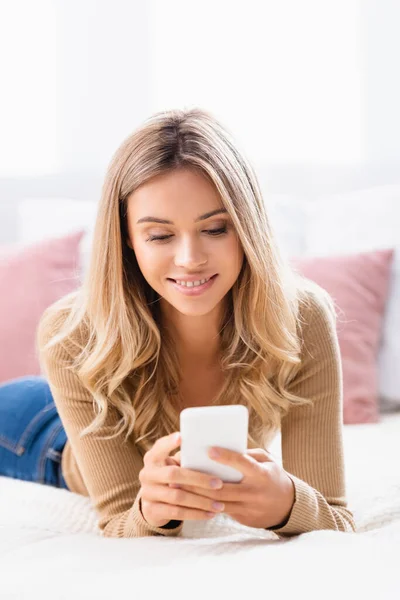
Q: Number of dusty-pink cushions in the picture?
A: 2